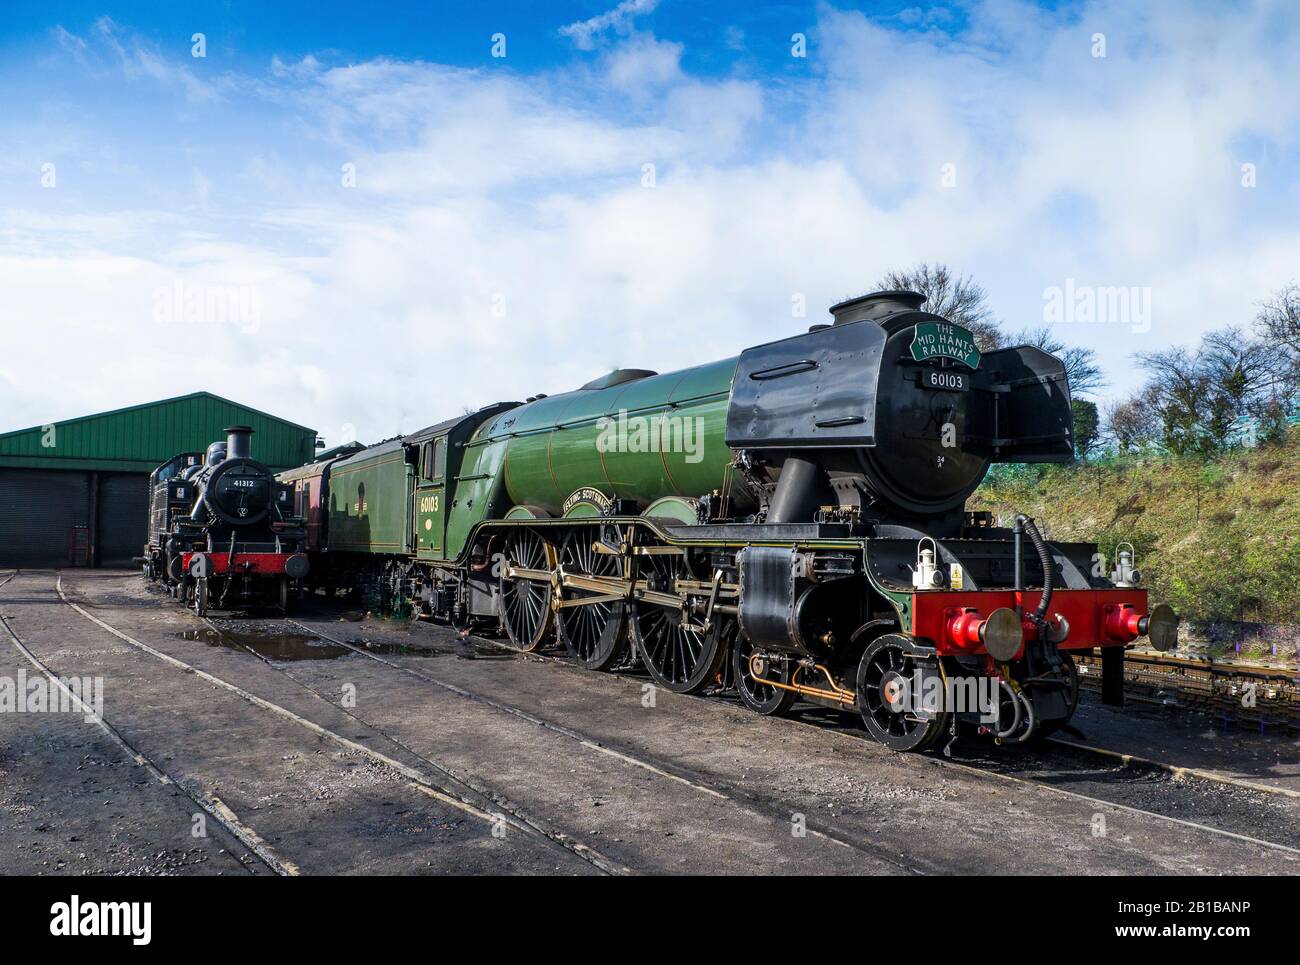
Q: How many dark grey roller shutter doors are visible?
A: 2